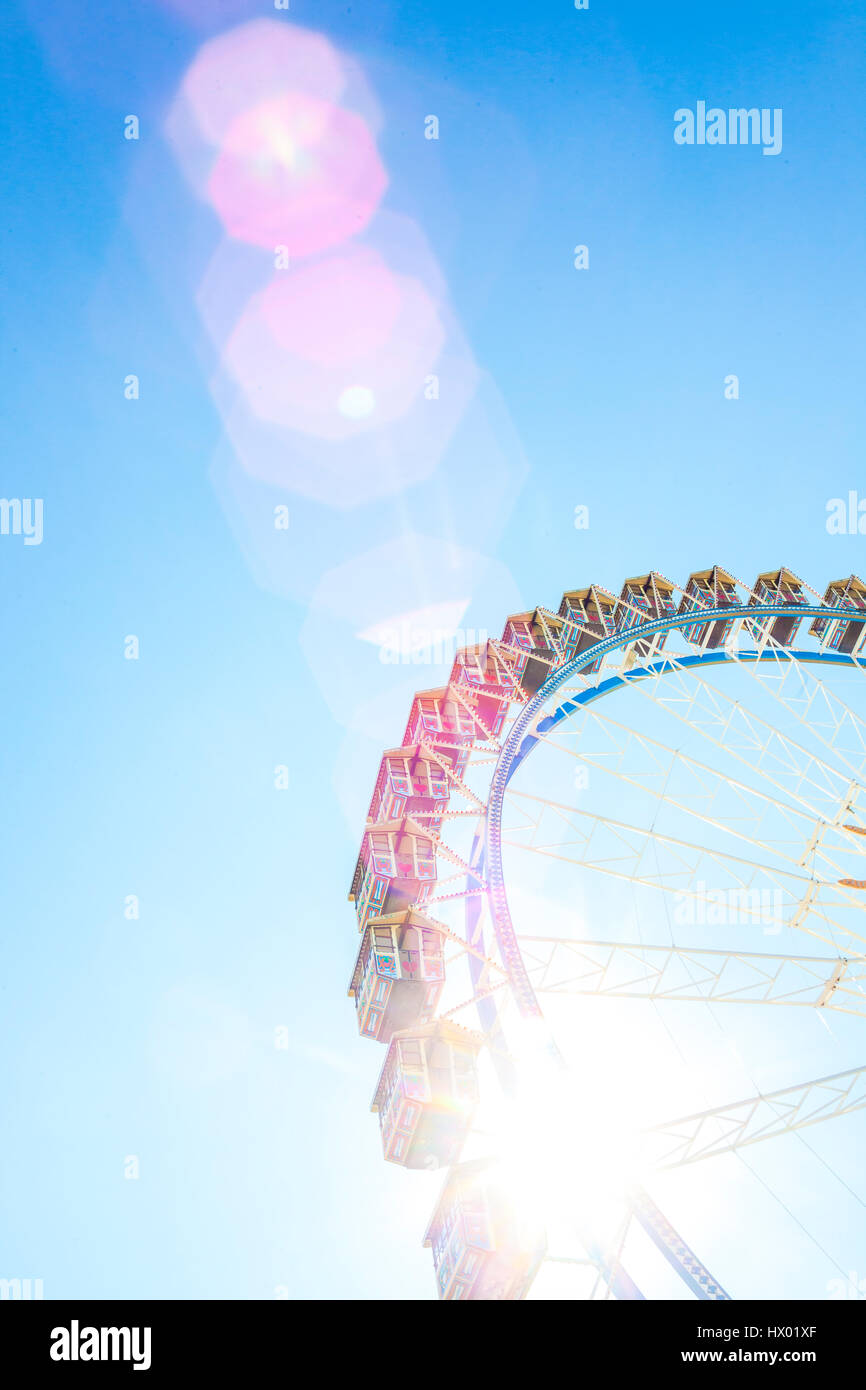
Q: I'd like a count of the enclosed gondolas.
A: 13